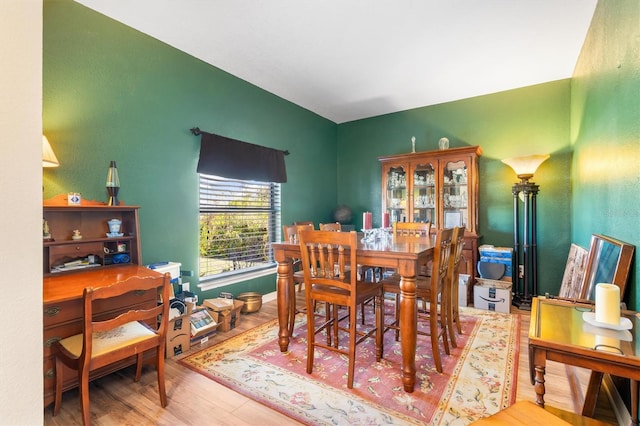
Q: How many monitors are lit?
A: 0